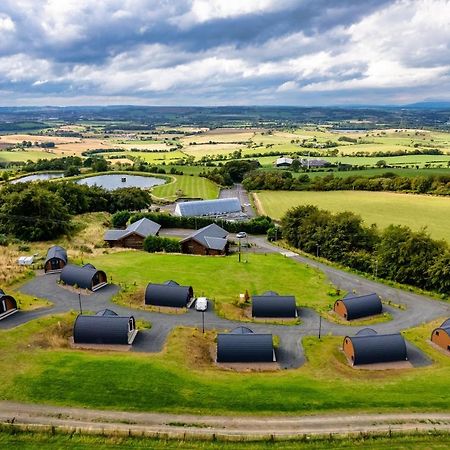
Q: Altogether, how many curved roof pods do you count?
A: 10